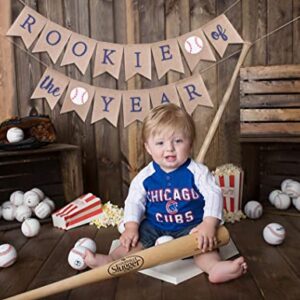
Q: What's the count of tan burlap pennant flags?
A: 14